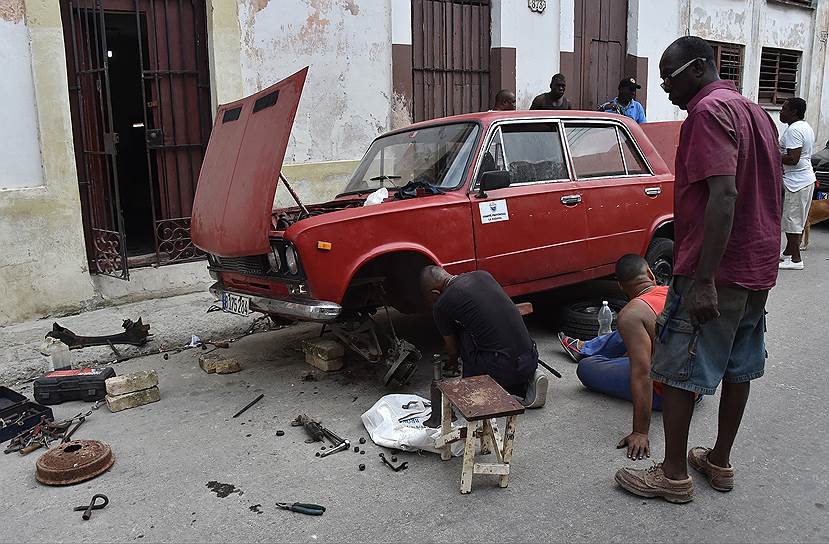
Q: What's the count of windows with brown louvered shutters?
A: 2